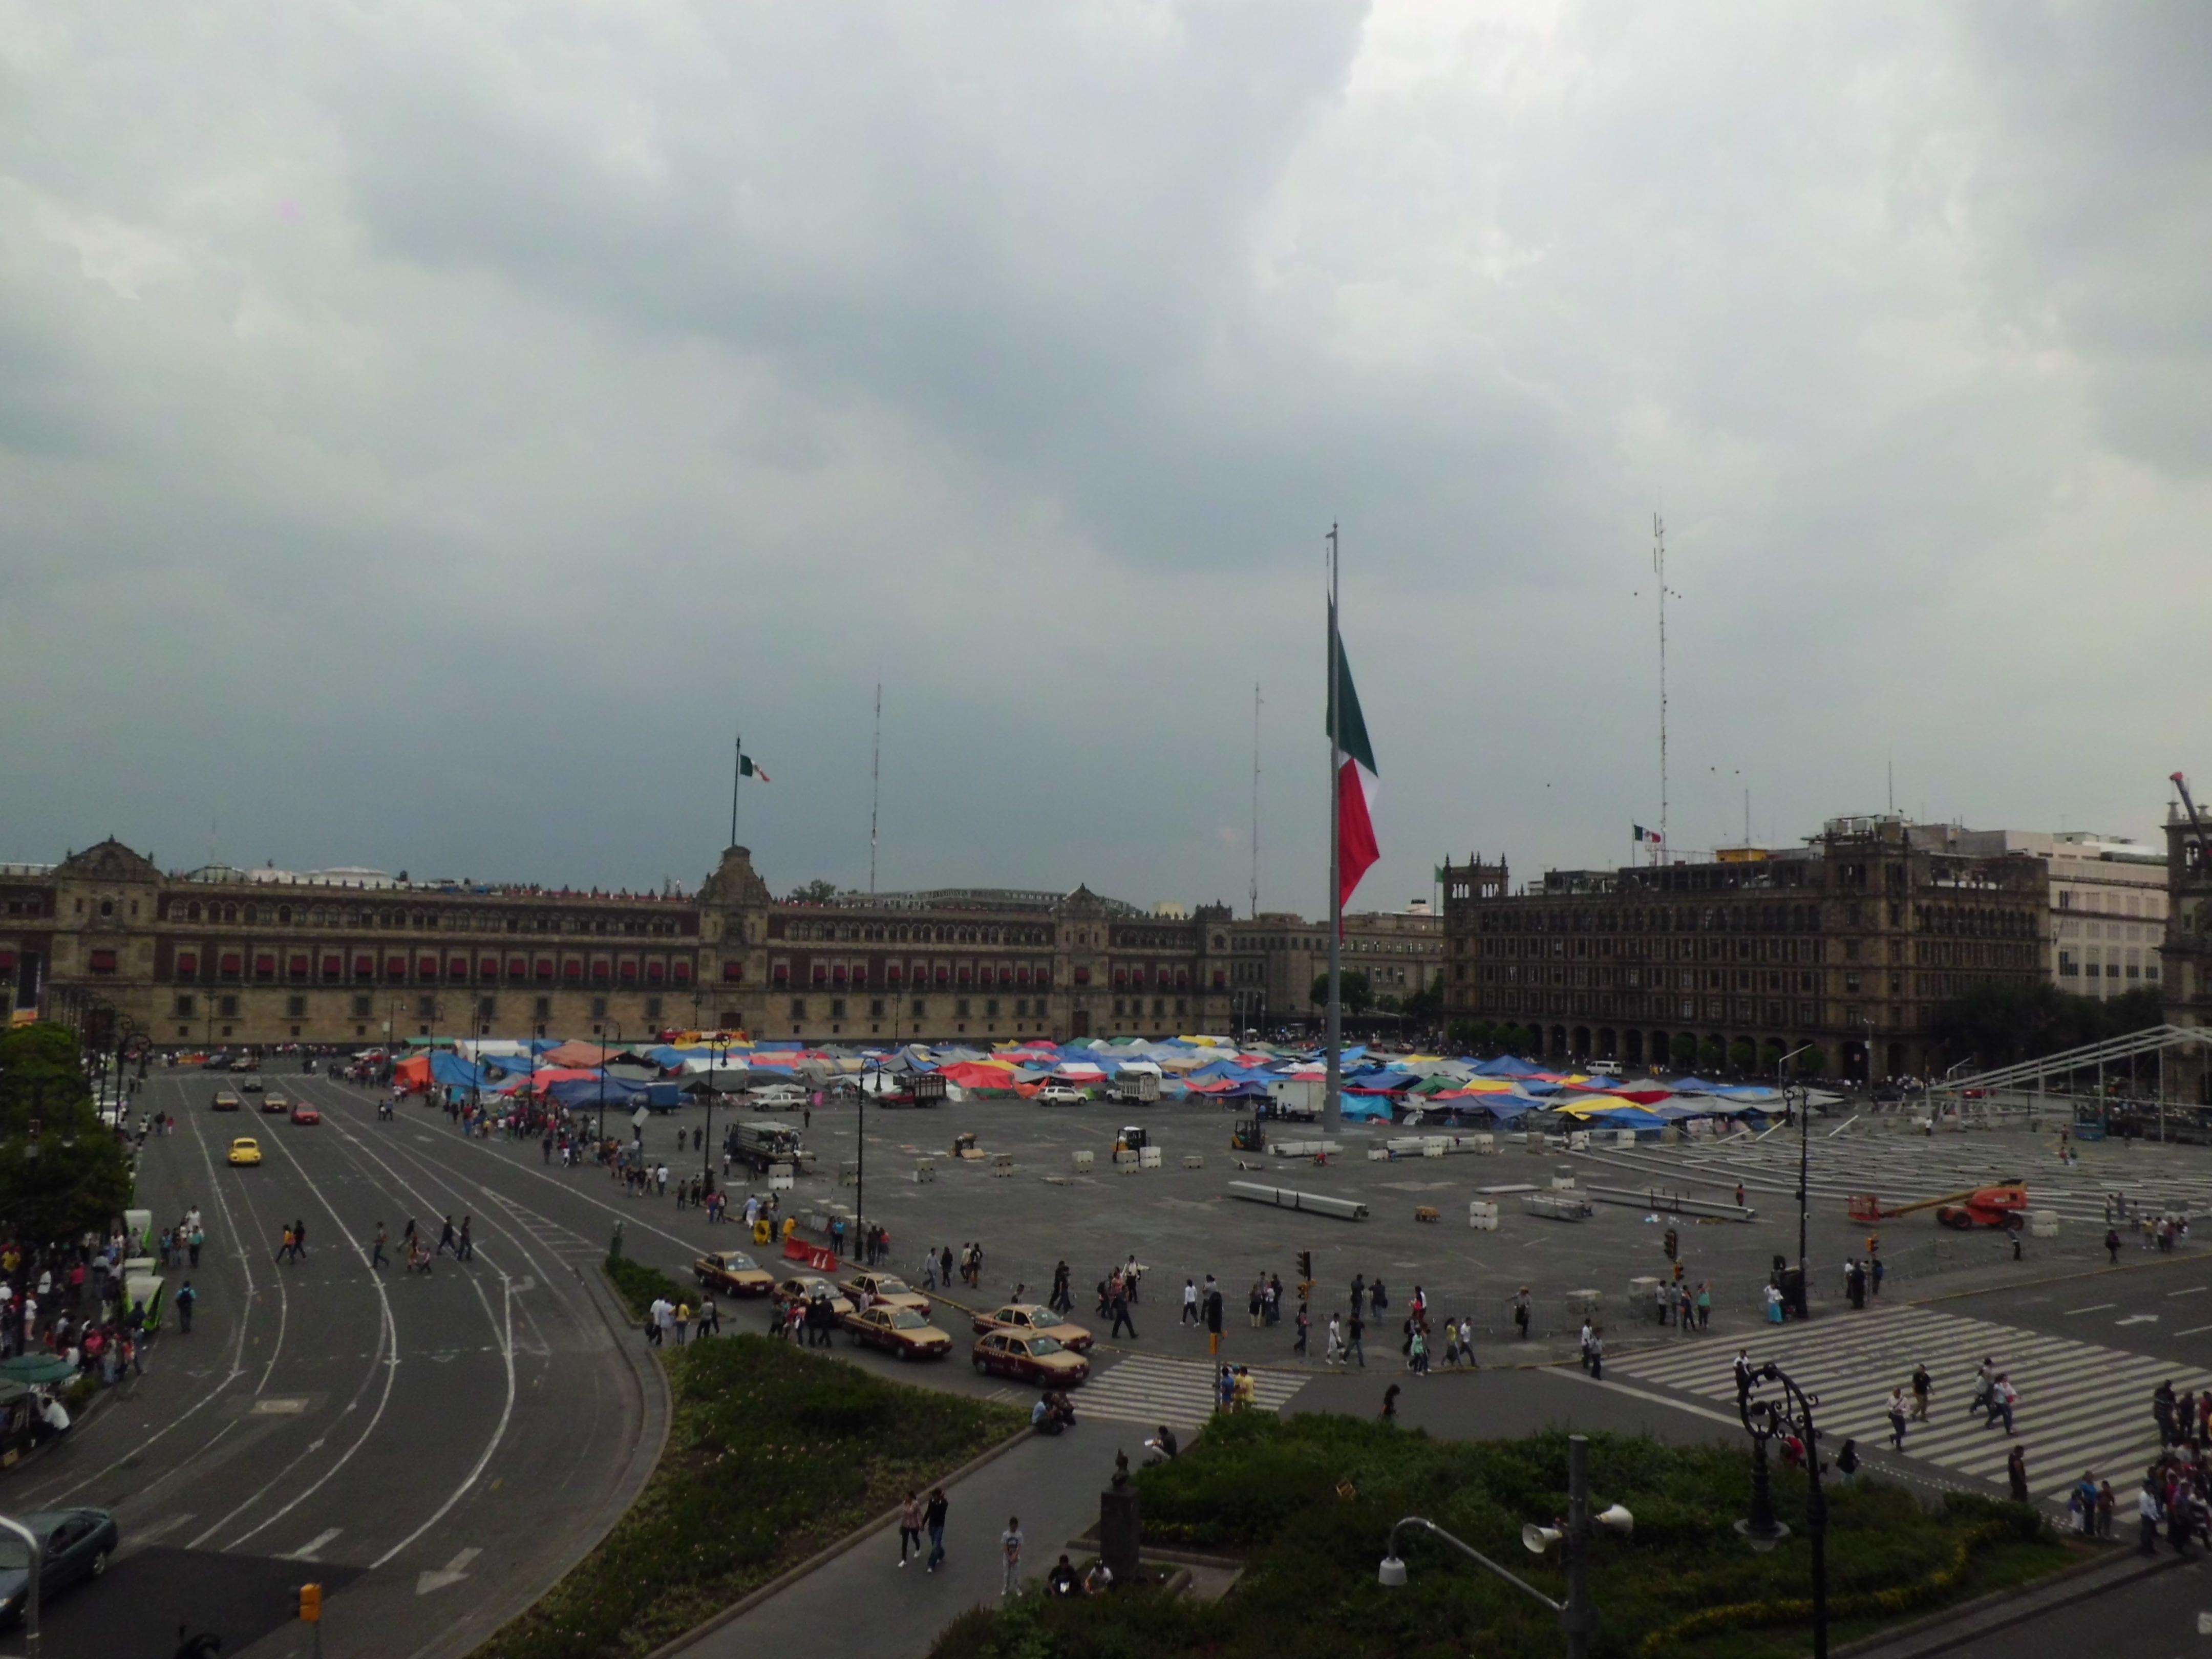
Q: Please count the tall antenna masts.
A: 3